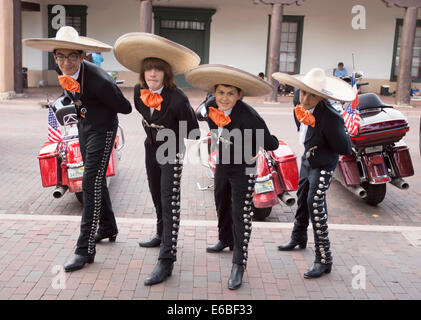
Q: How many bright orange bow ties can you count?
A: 4